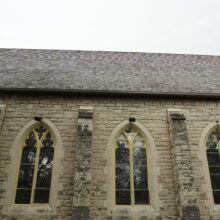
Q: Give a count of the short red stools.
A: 0